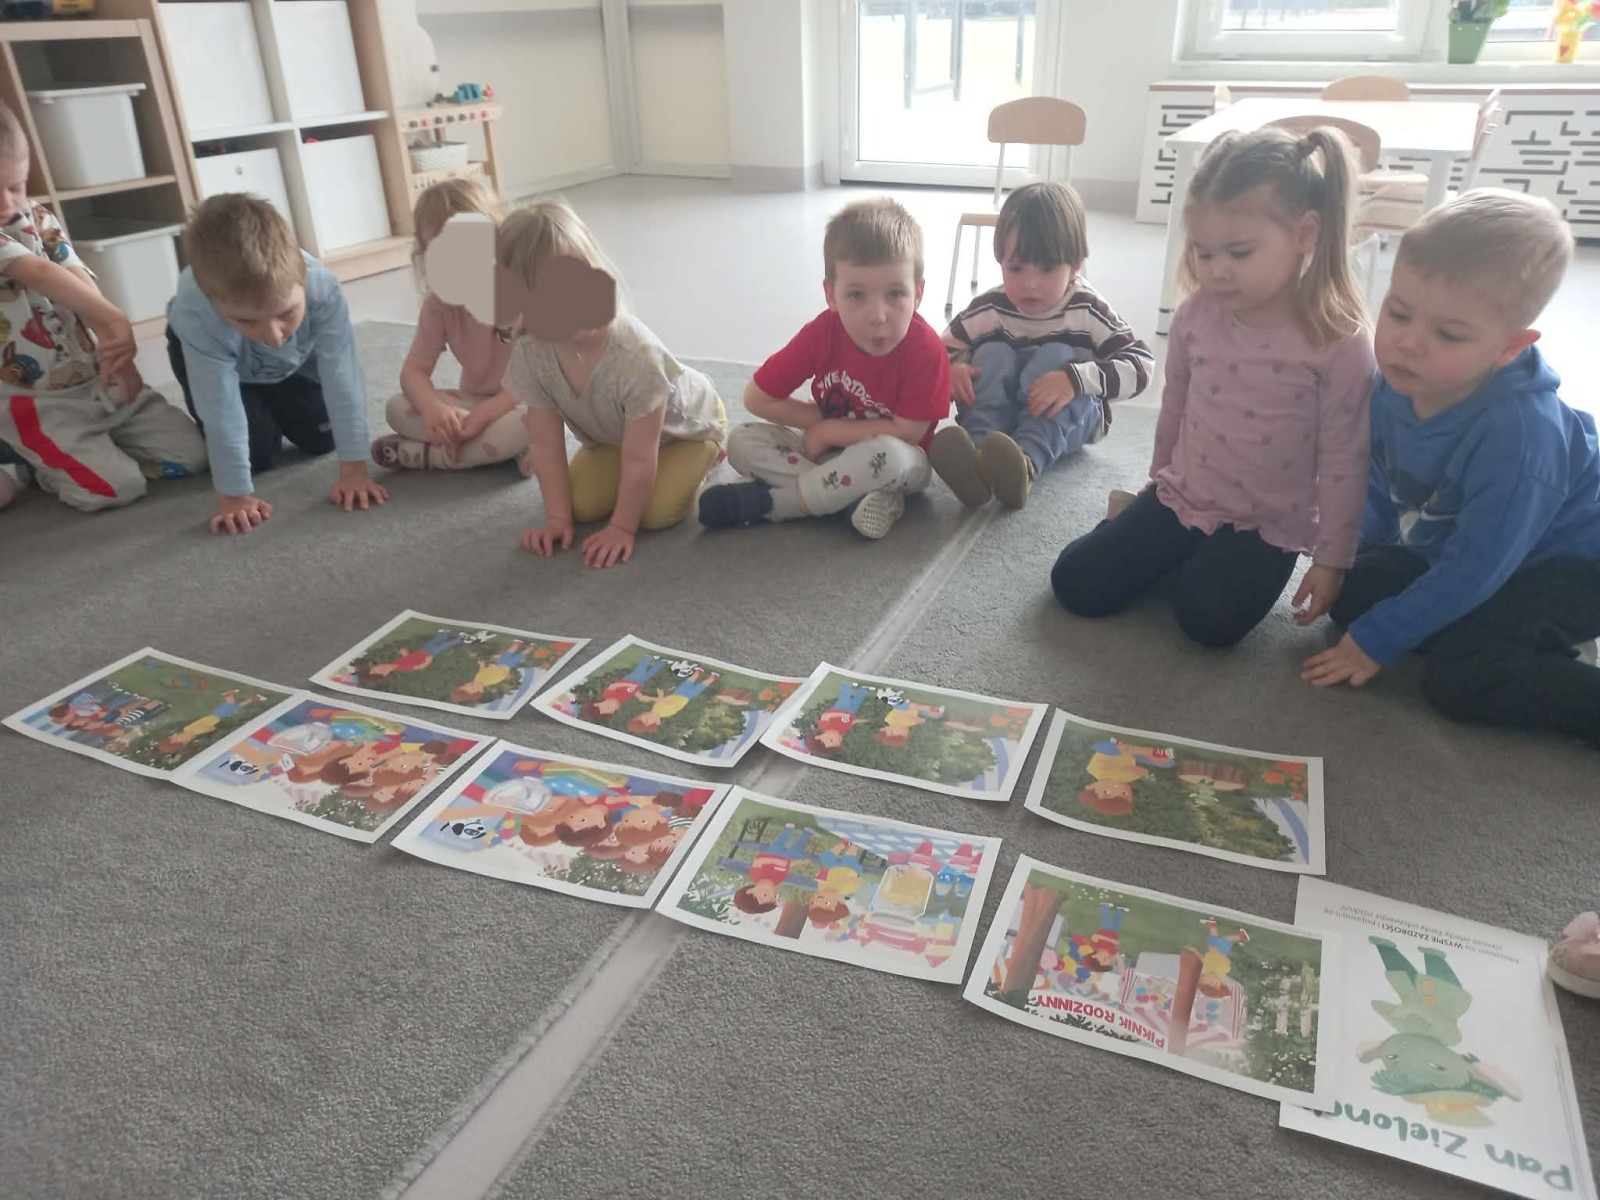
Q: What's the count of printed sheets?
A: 10